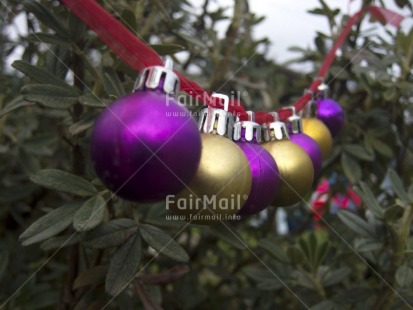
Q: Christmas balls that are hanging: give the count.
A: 7